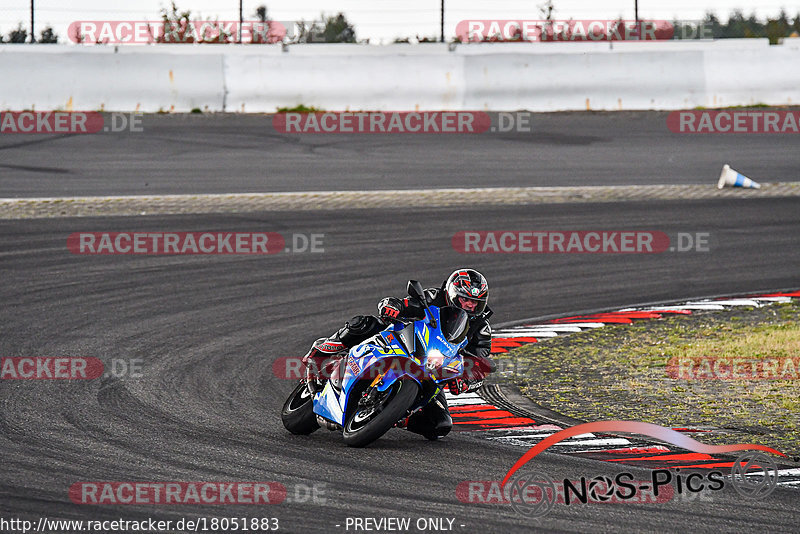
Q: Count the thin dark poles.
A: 4